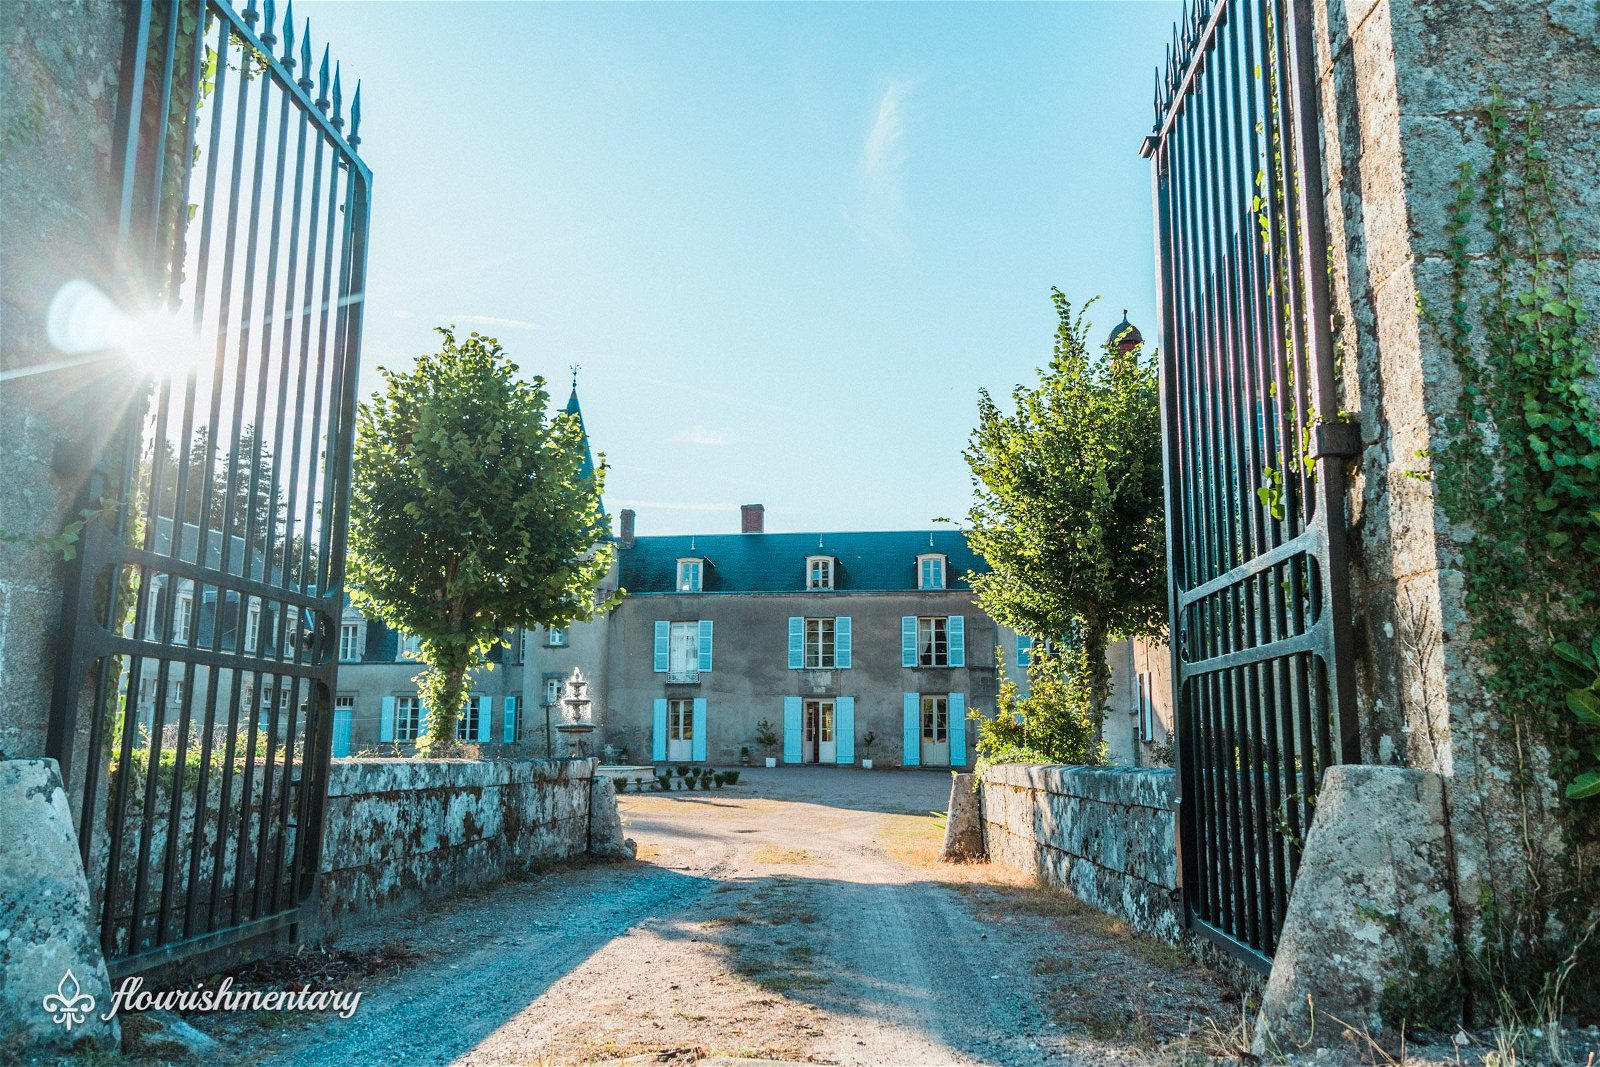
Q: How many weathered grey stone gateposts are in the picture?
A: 2